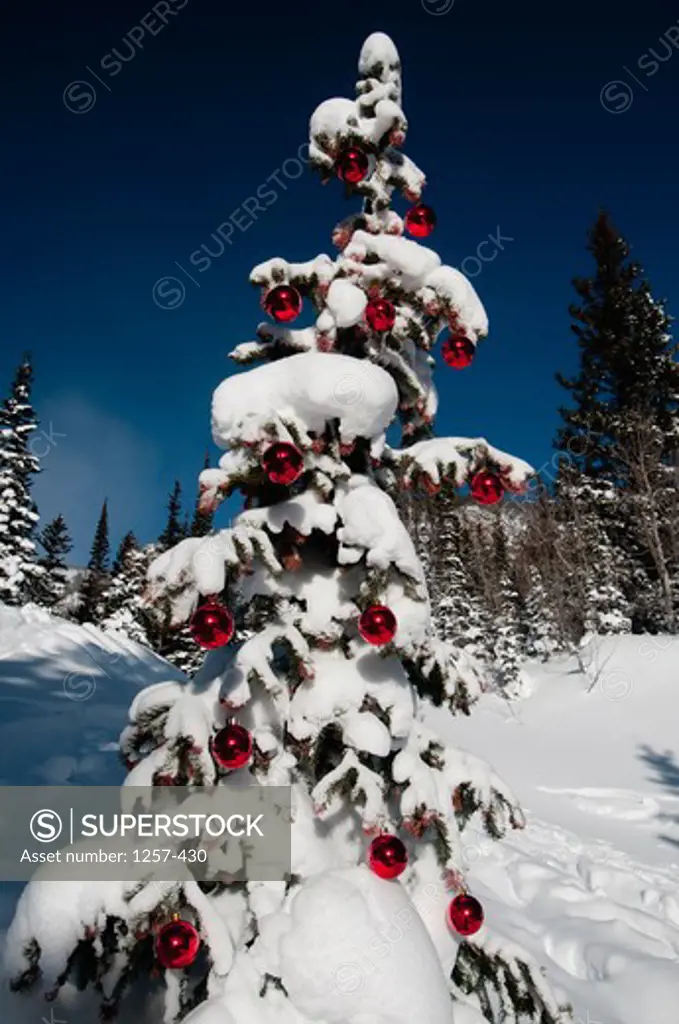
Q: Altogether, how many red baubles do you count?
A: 13